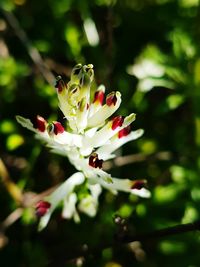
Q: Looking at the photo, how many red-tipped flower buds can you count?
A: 10